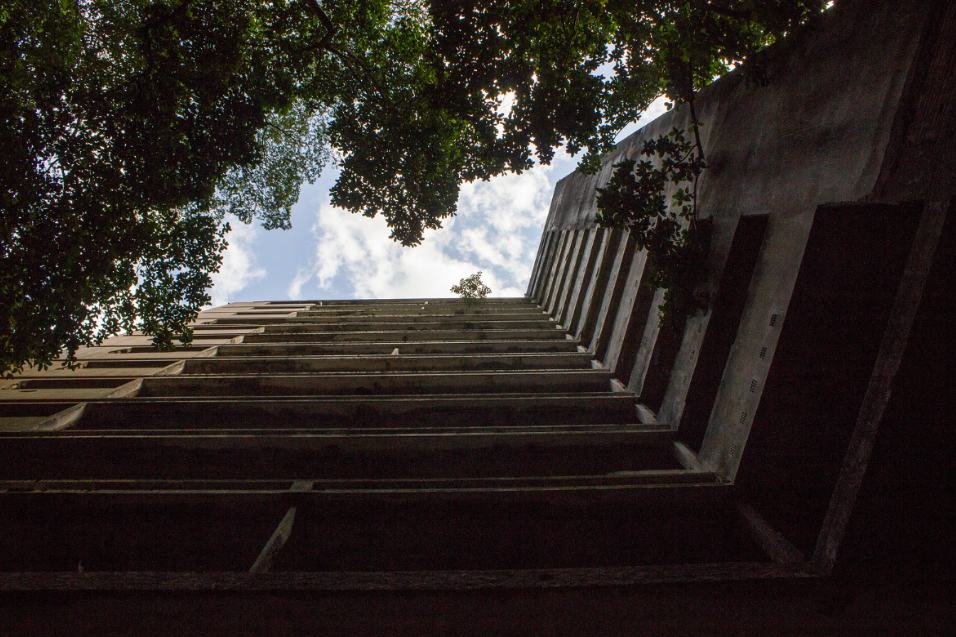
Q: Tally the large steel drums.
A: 0